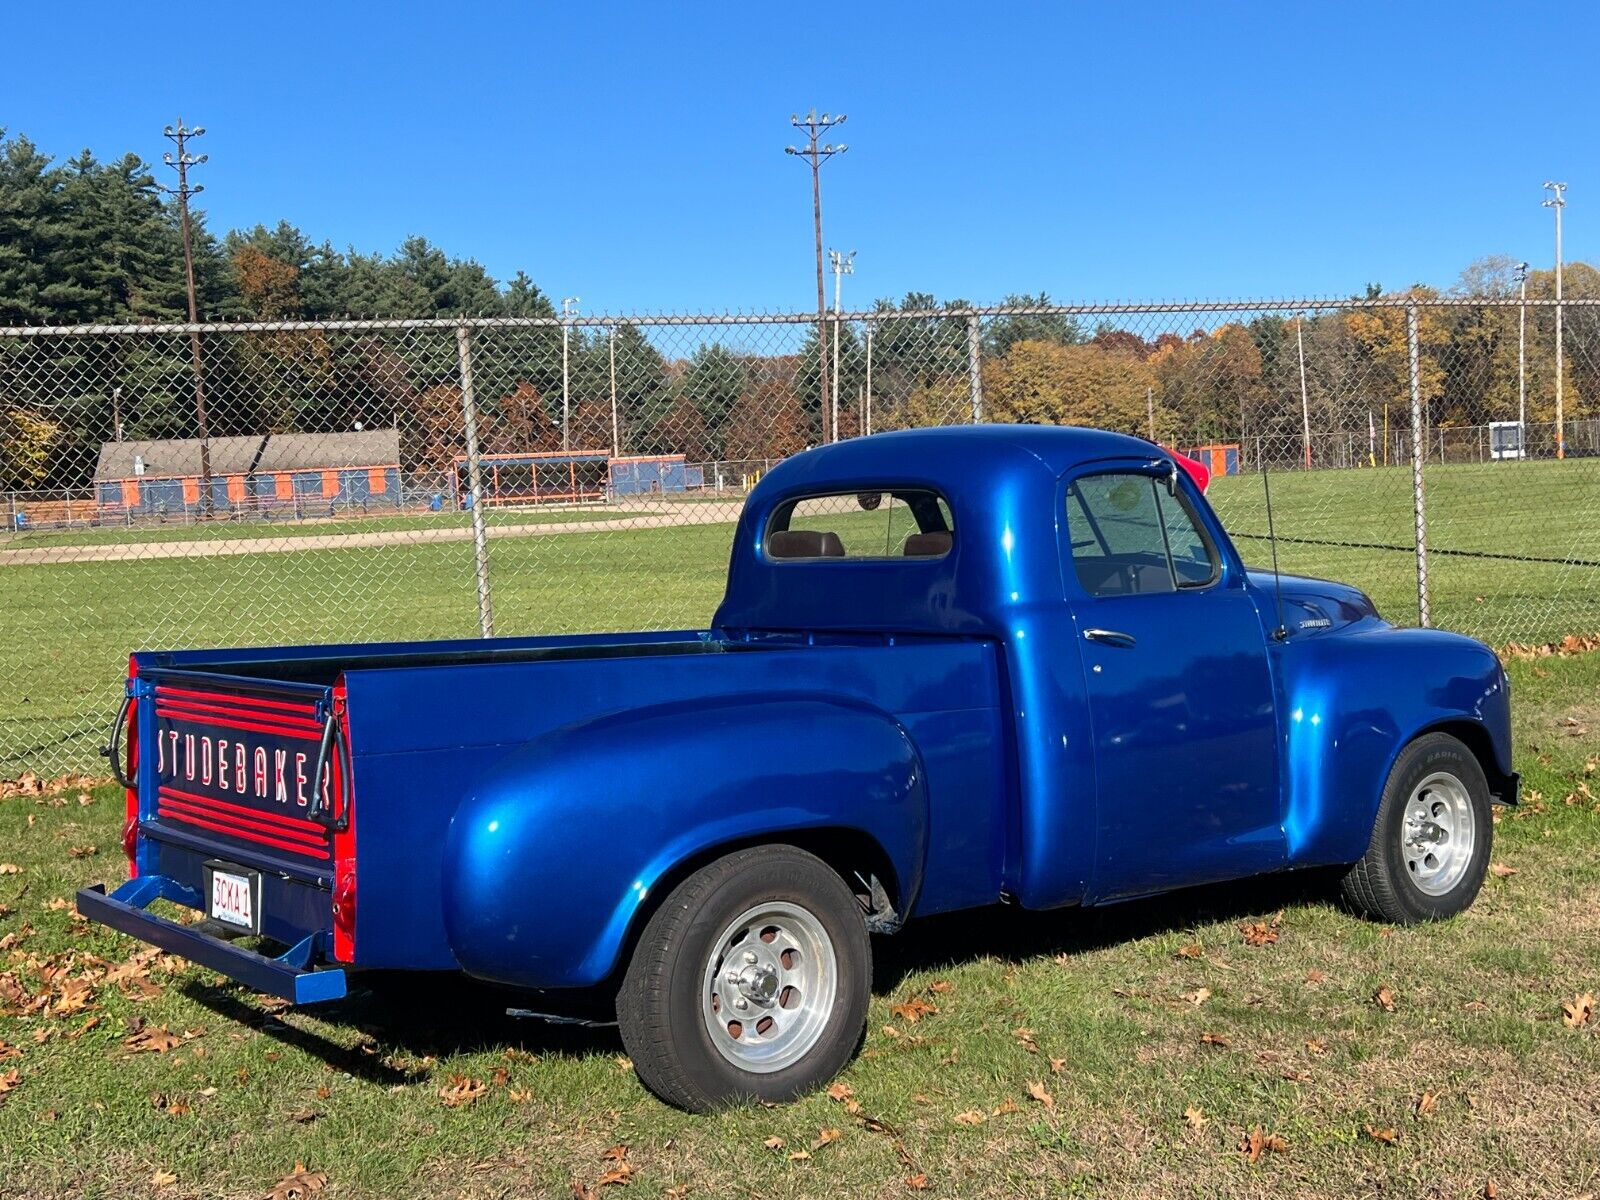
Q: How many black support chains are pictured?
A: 2